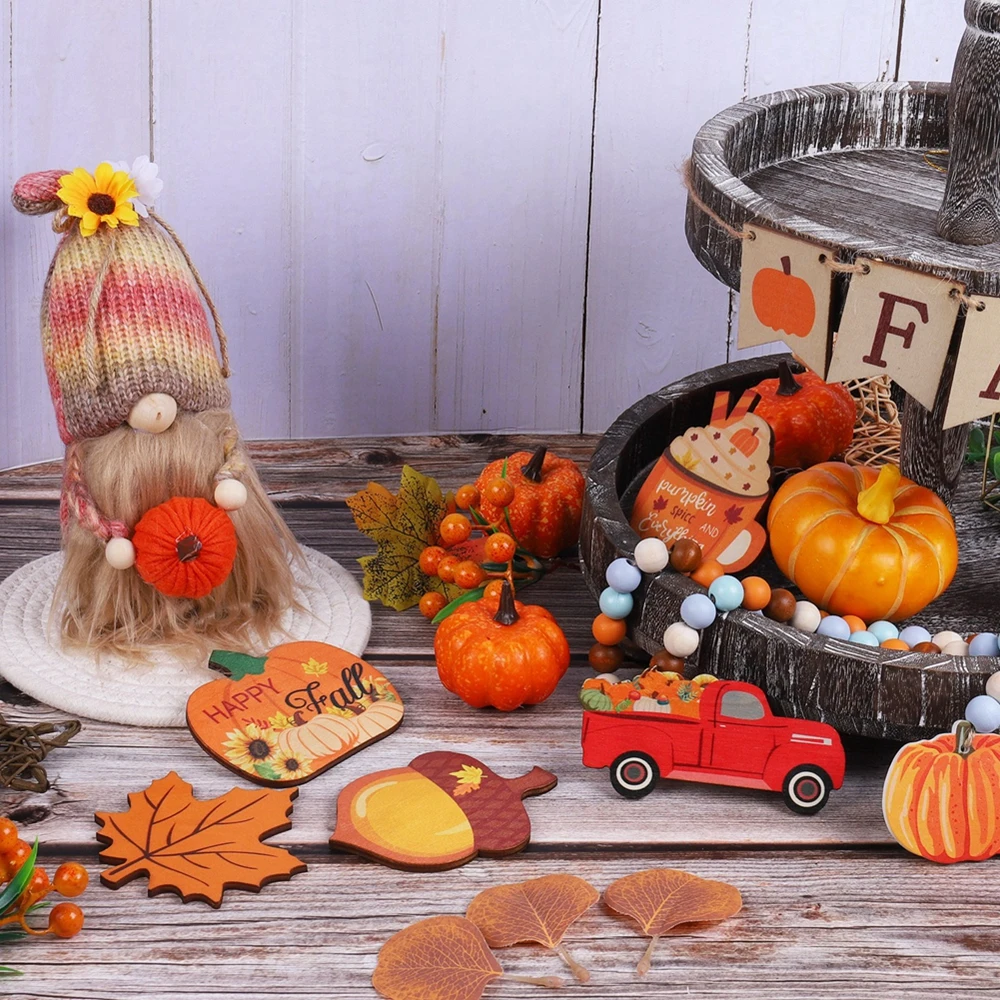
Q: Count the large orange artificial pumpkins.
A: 4